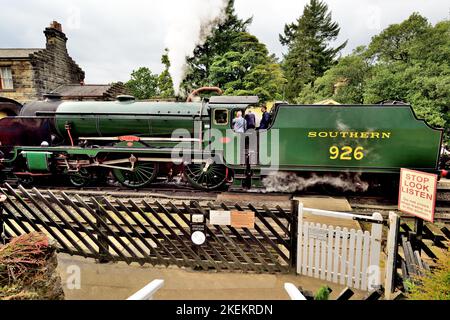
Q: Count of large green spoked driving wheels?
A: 2